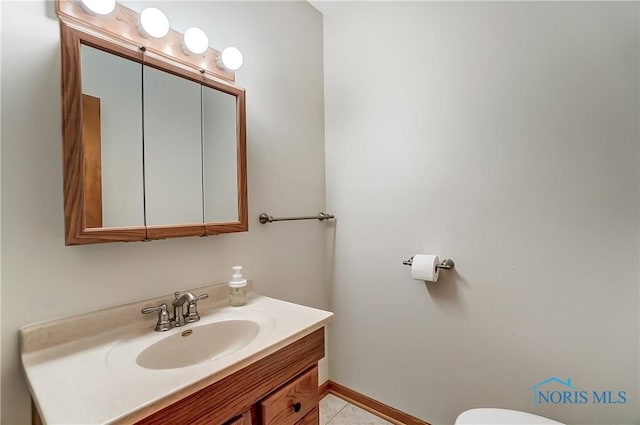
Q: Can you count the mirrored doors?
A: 3